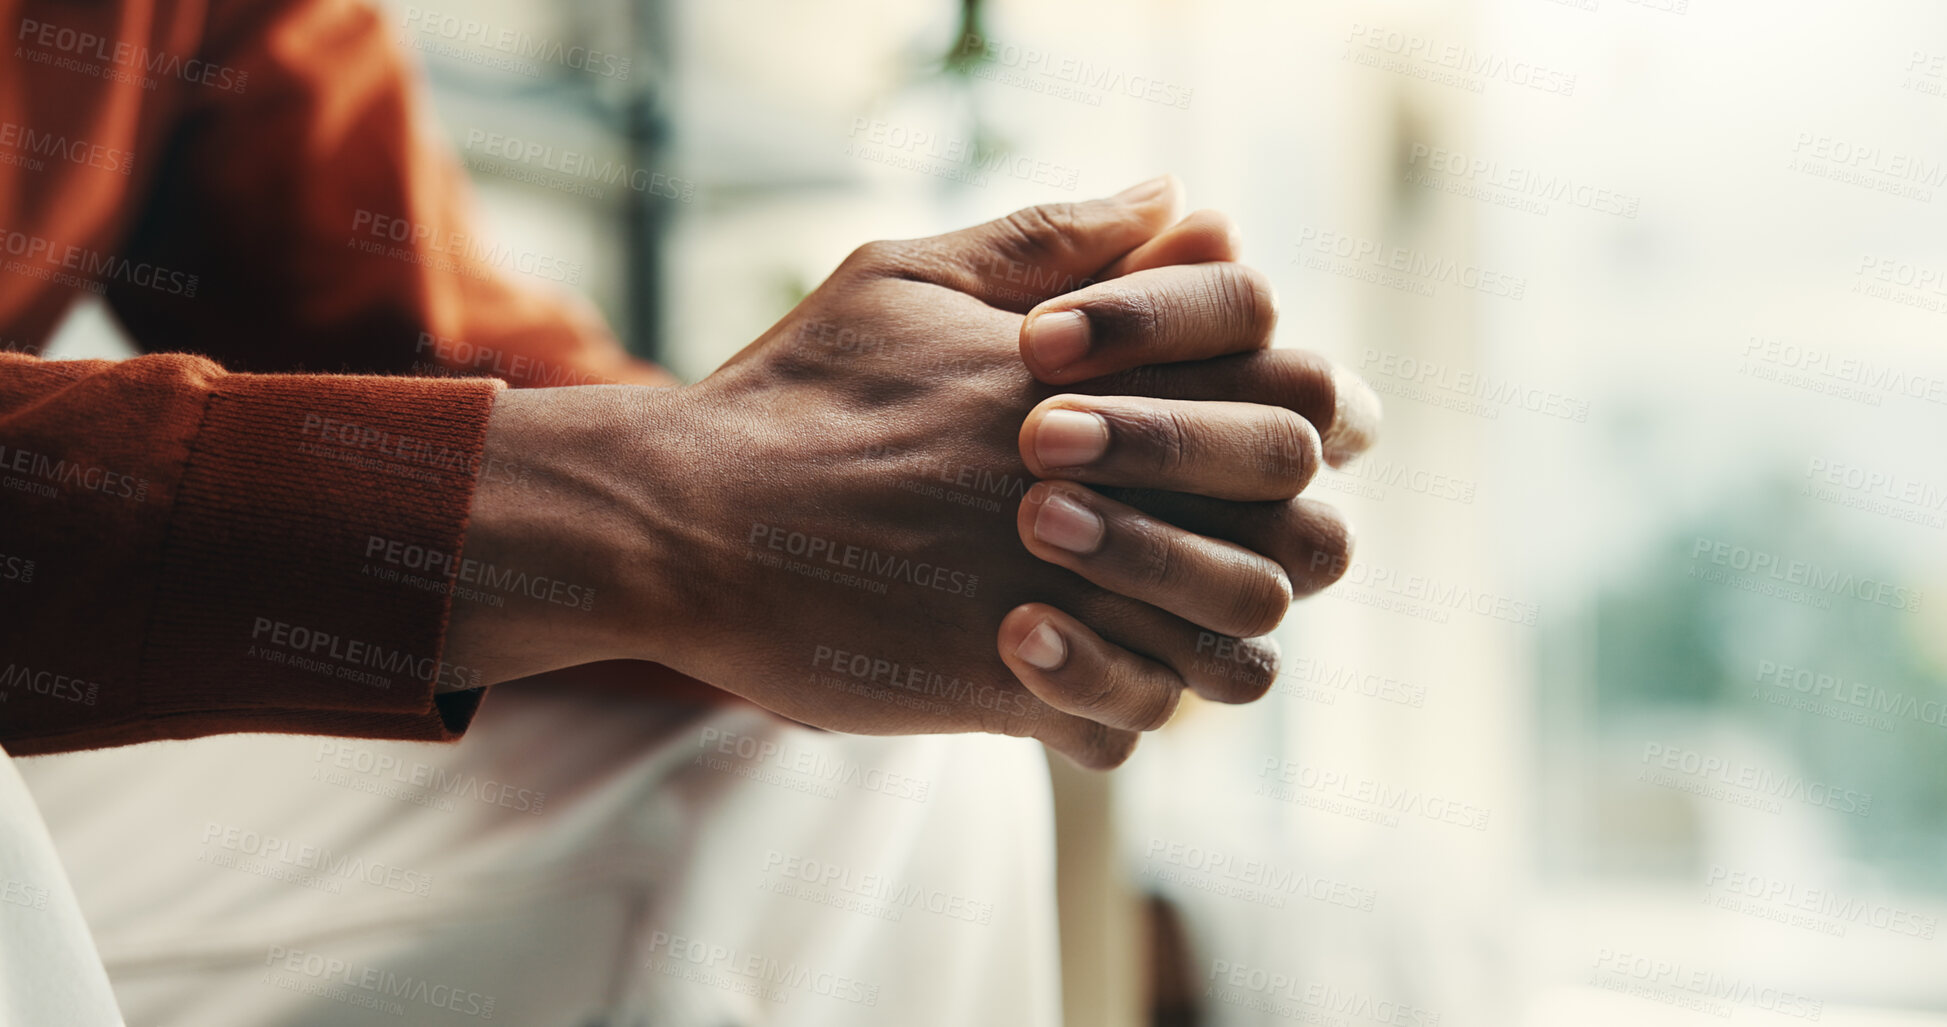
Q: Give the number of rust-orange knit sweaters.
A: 1